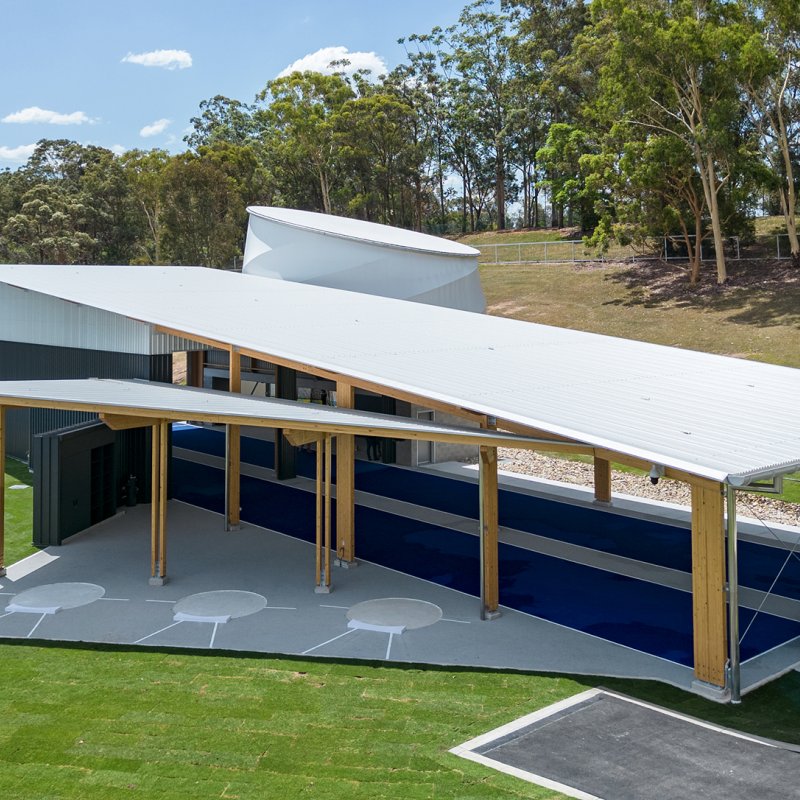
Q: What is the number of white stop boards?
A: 3